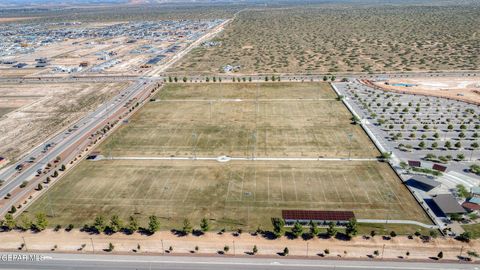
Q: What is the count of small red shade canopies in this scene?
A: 2